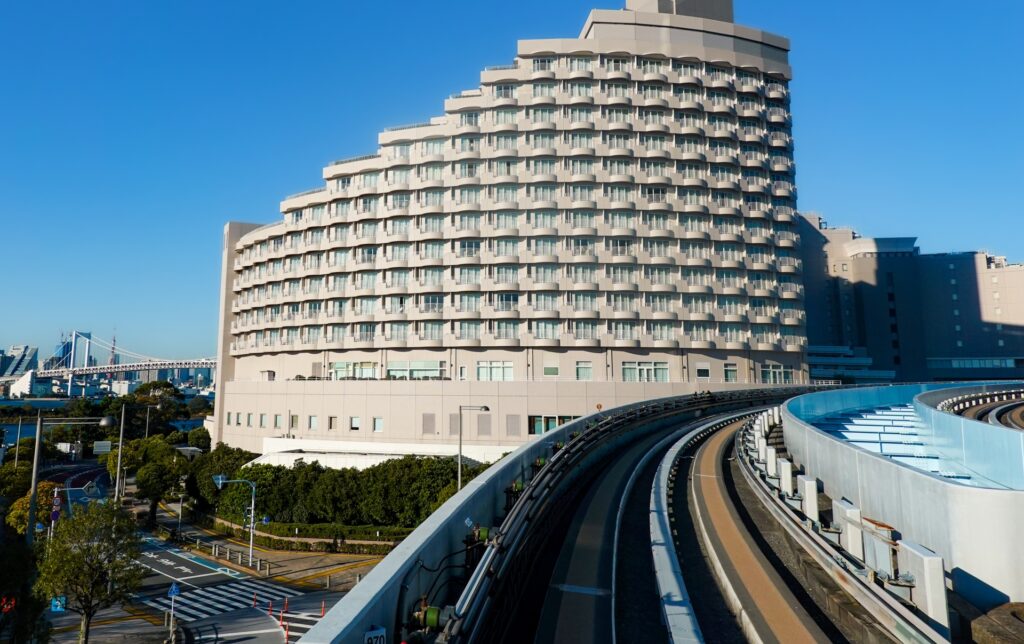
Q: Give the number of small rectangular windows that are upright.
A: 10